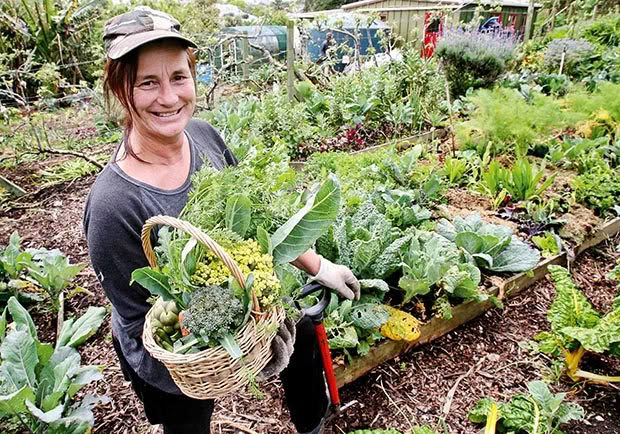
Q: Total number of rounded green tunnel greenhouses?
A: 1